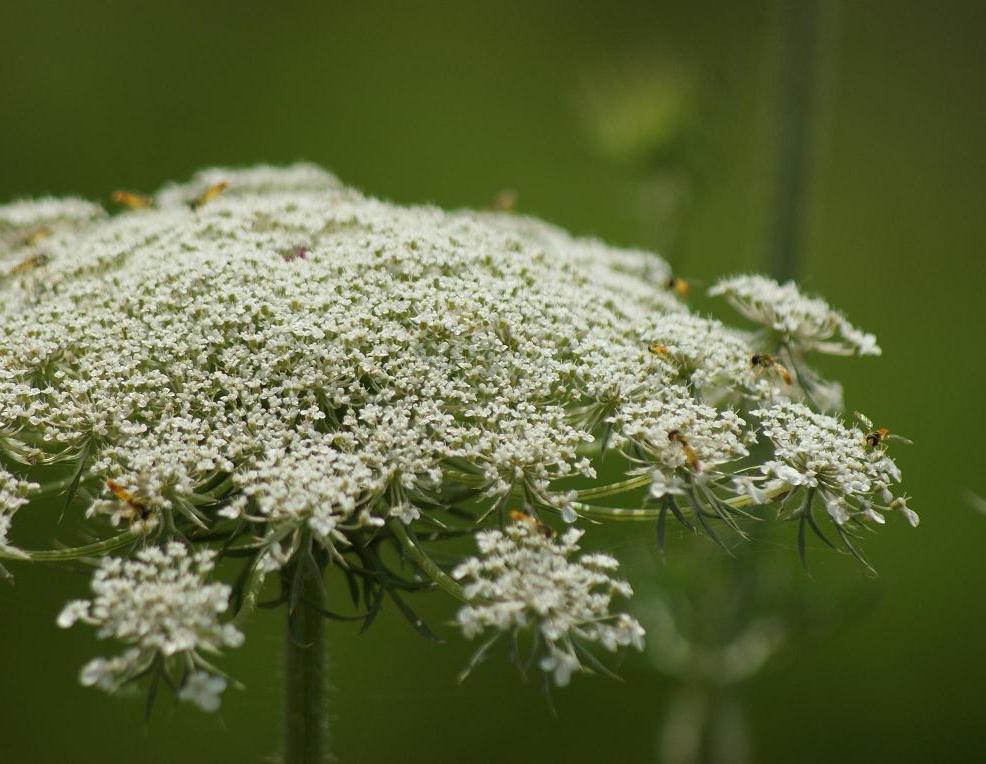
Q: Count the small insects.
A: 12